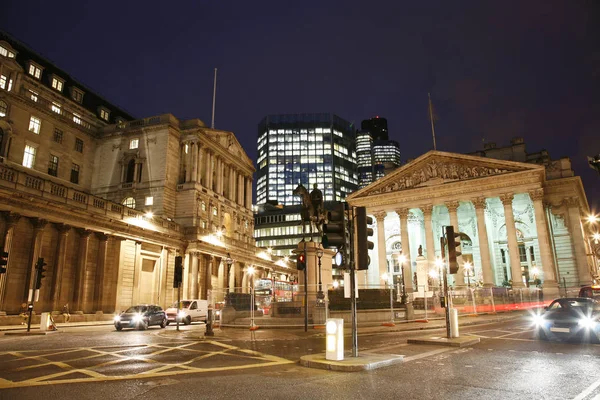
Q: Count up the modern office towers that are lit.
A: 2